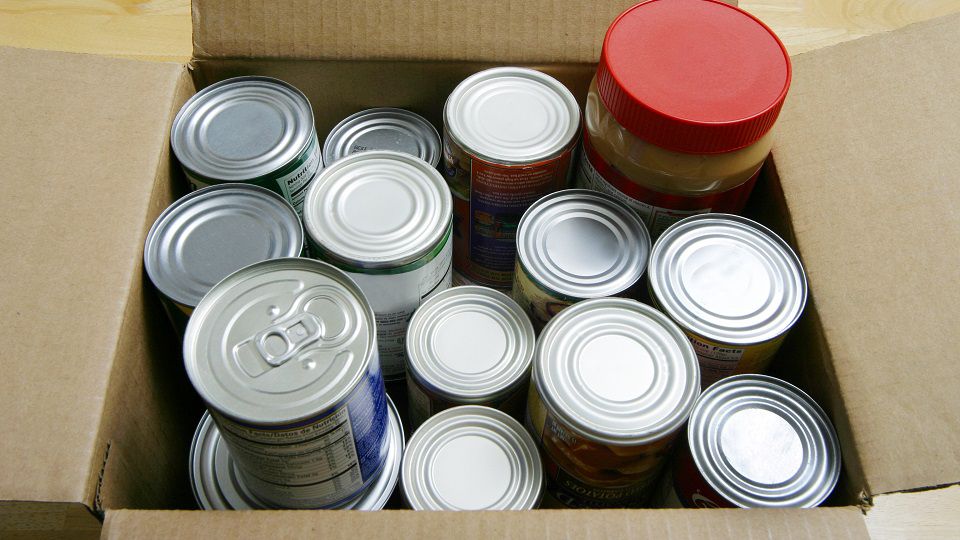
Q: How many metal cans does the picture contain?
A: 13